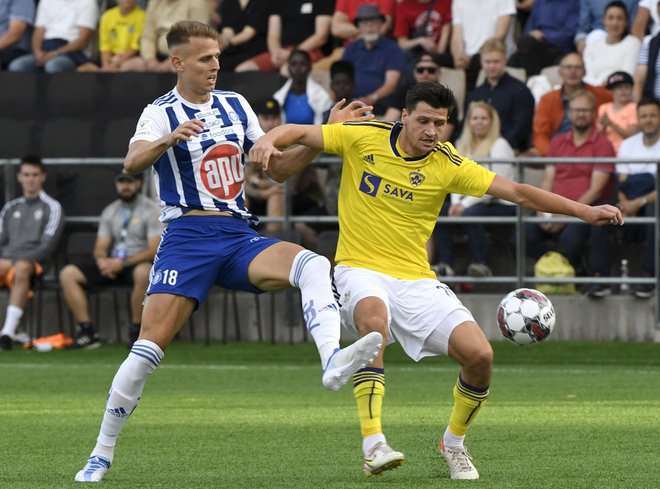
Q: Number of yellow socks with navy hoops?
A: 2